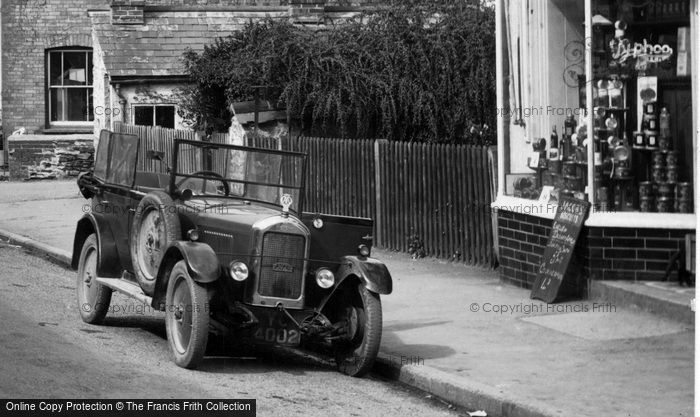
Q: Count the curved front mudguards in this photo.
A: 2